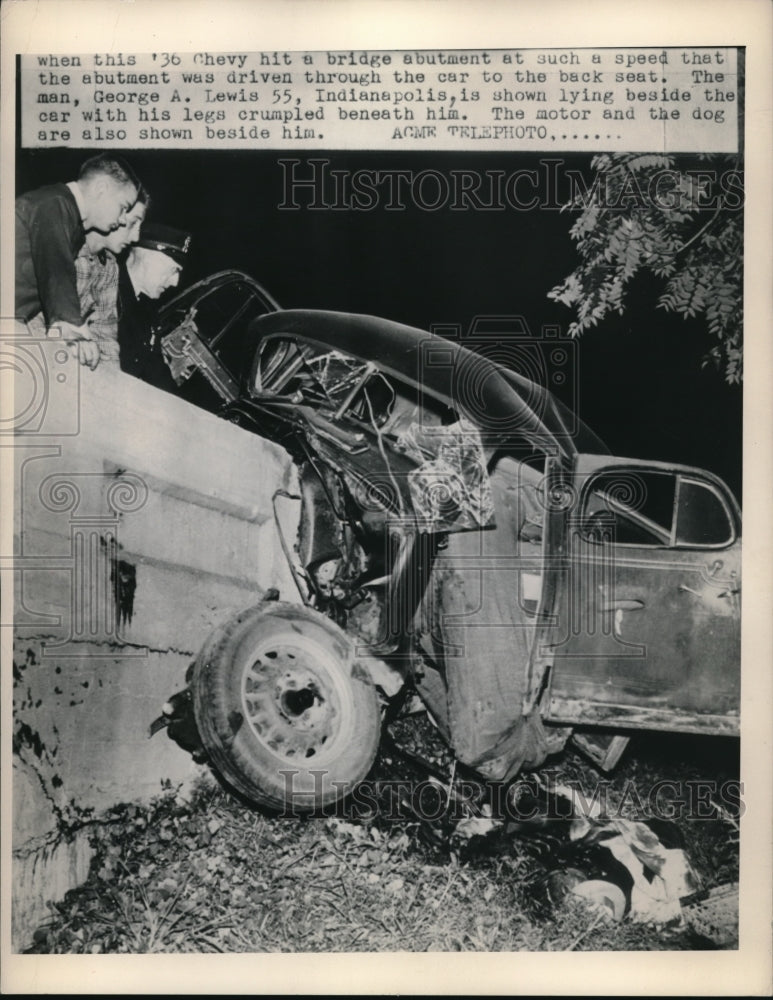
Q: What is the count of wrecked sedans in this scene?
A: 1